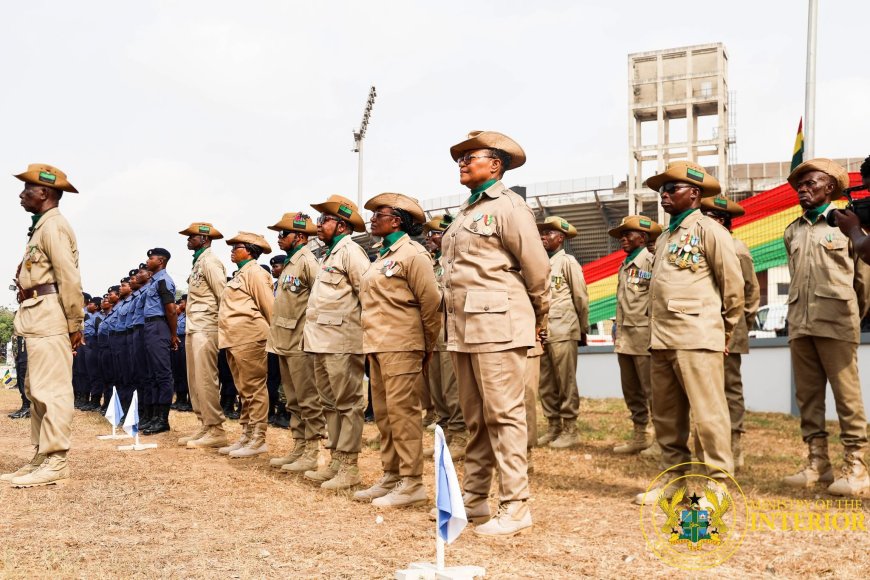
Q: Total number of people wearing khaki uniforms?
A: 13